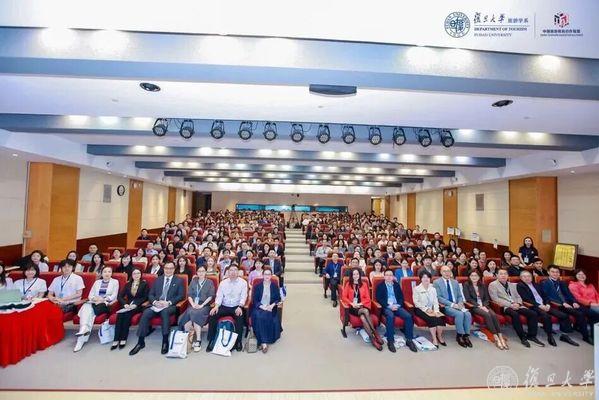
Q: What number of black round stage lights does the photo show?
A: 12